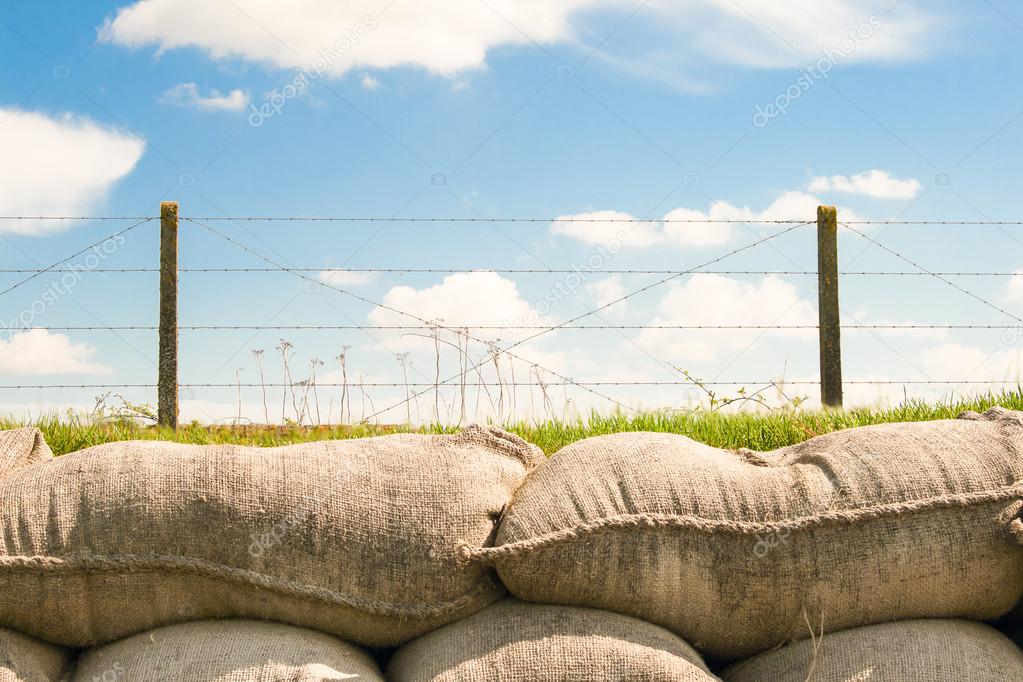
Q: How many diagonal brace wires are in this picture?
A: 4